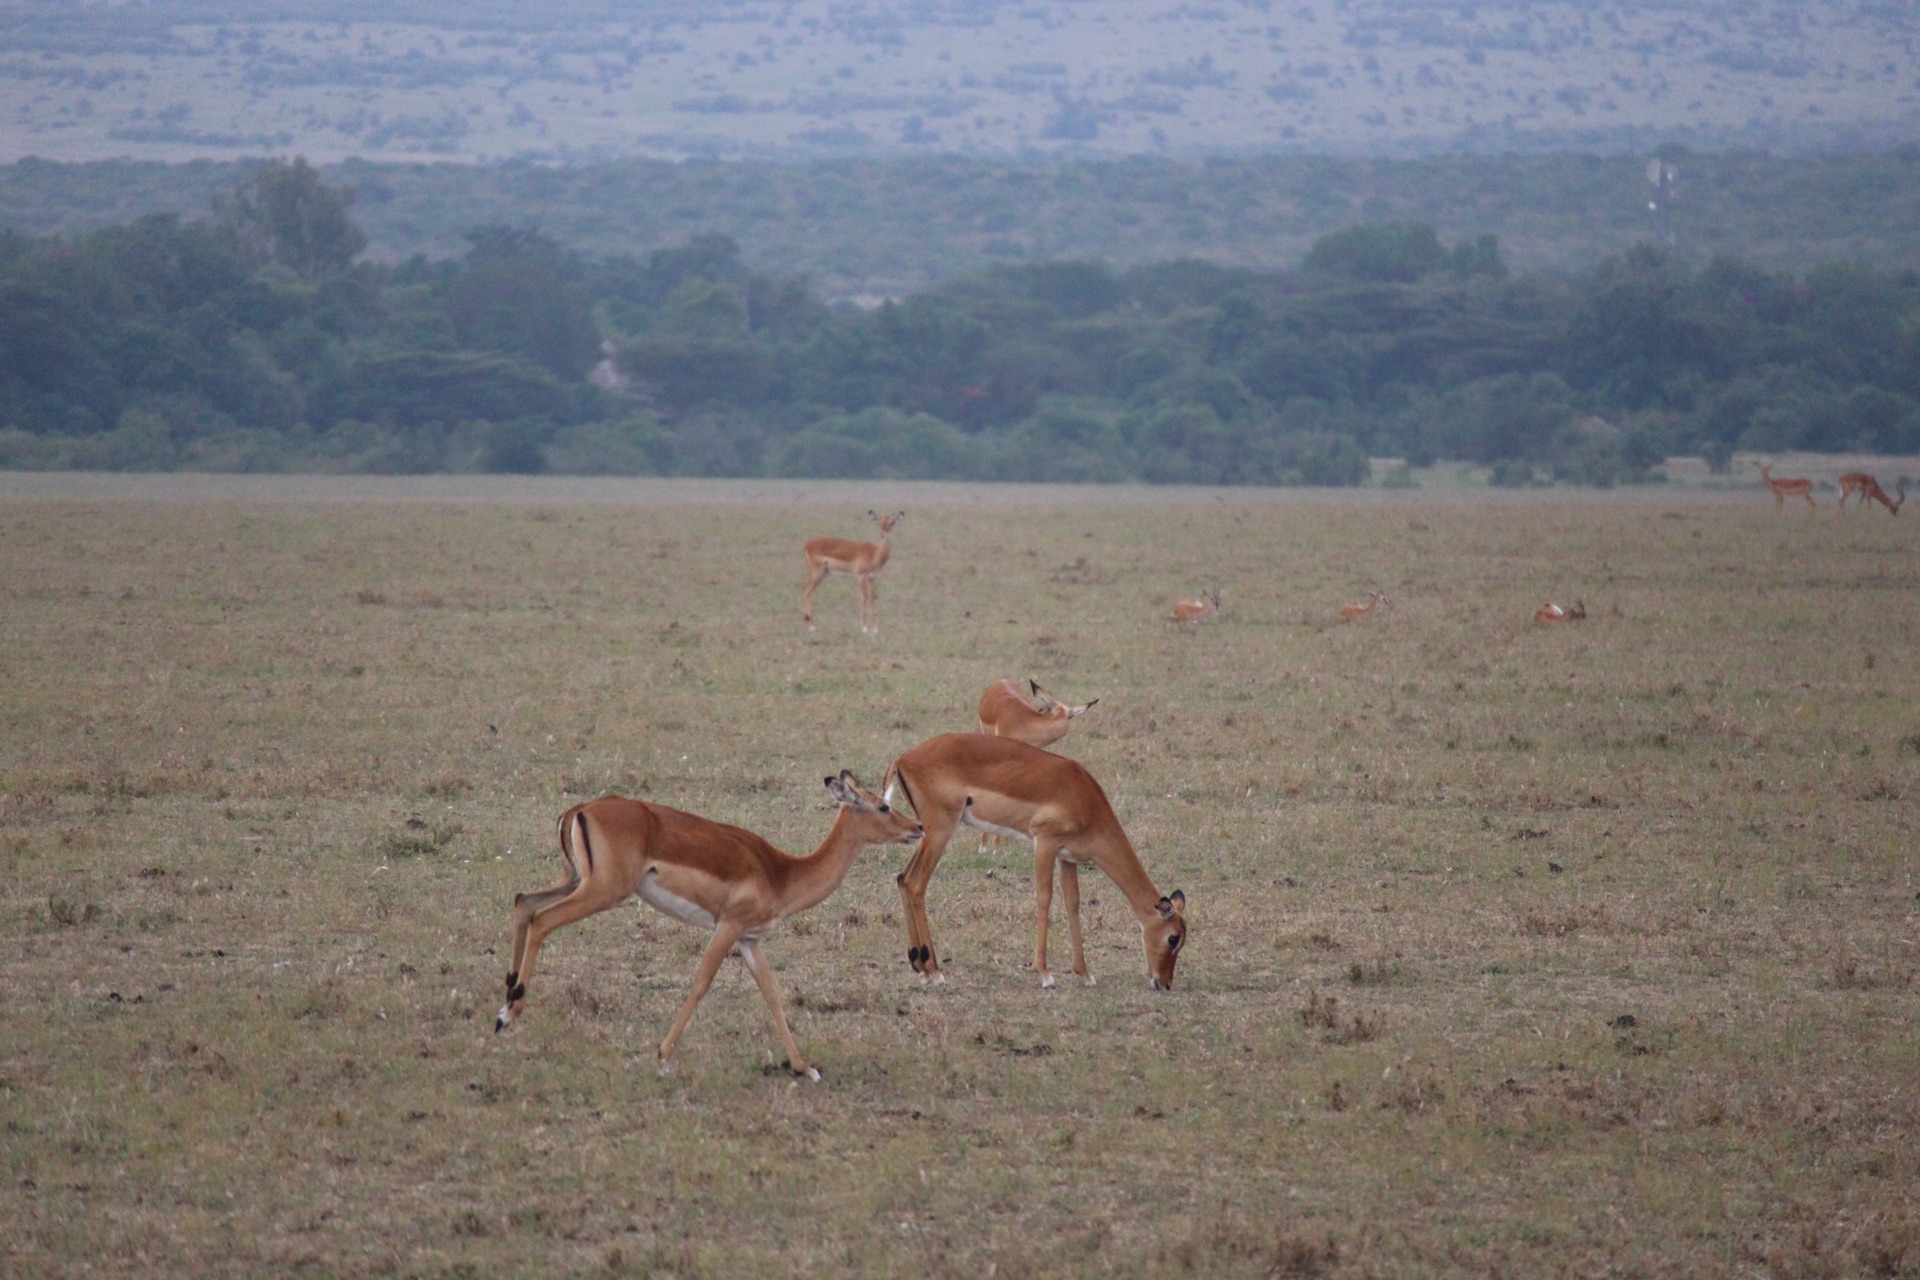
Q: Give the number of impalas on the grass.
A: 9